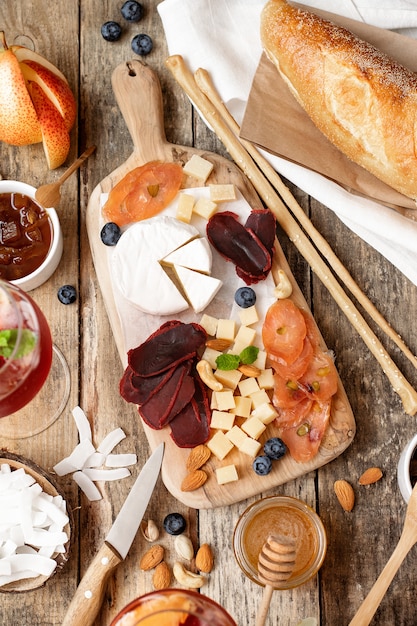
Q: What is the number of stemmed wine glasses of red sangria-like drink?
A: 2